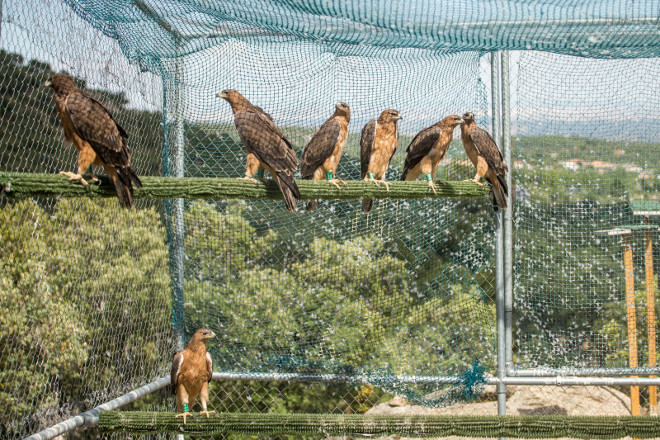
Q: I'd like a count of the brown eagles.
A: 7